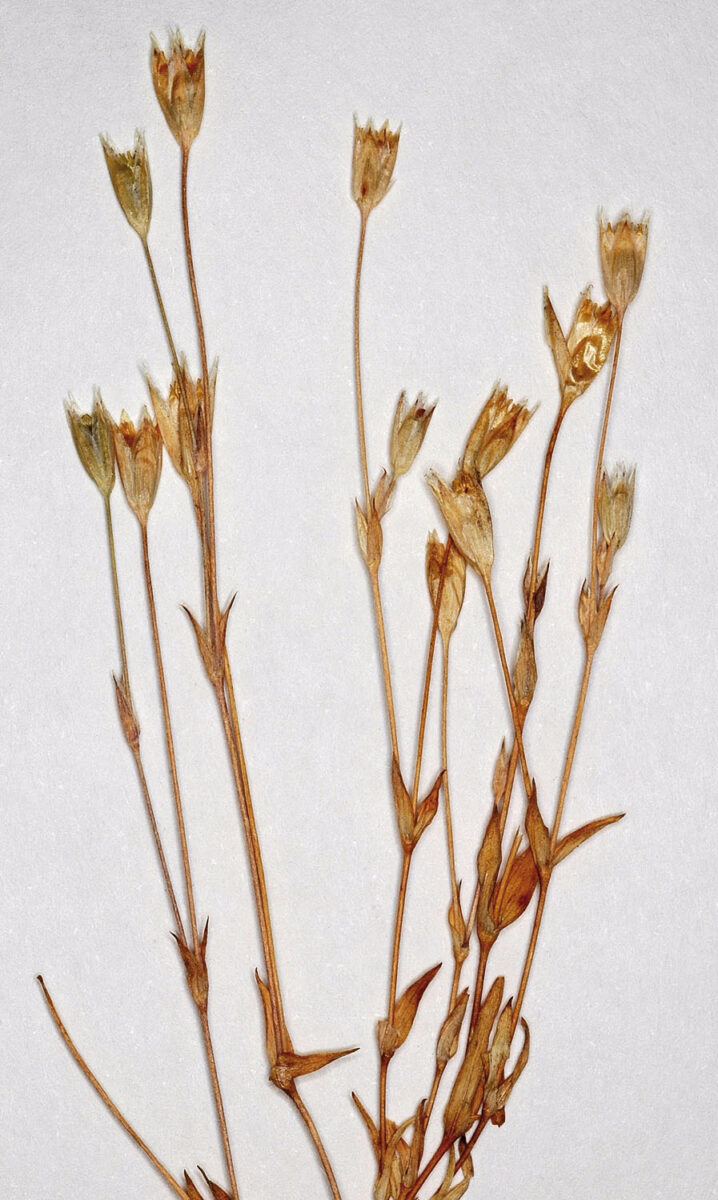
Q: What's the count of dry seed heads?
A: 13